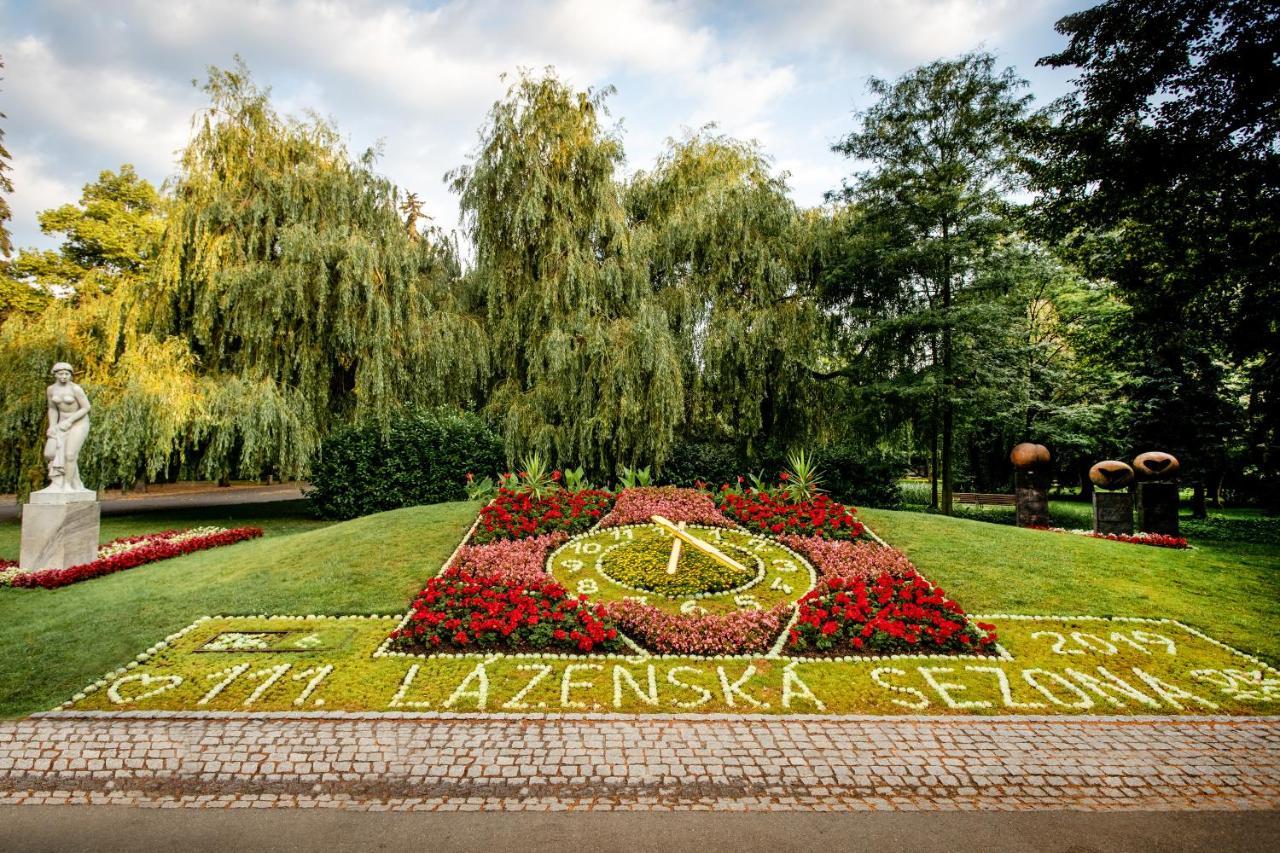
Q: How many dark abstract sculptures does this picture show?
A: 3